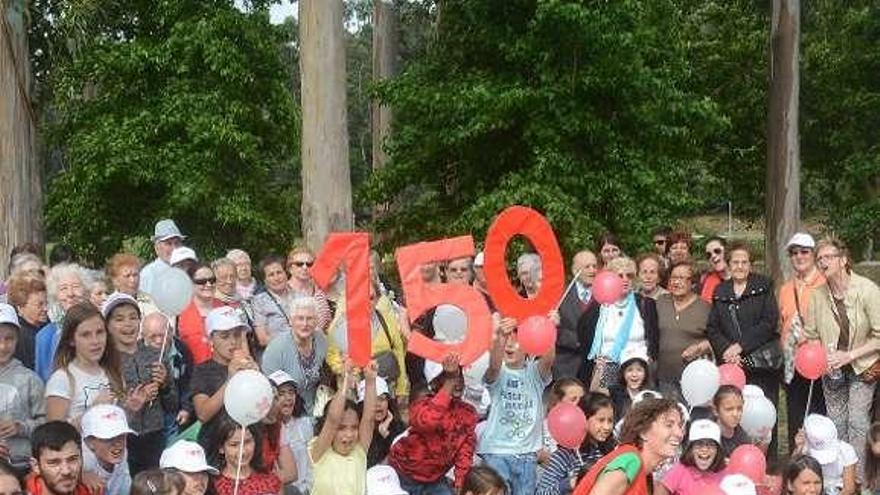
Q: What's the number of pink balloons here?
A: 6